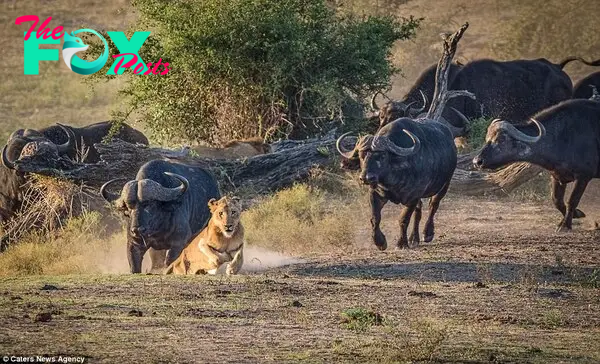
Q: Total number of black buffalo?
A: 7